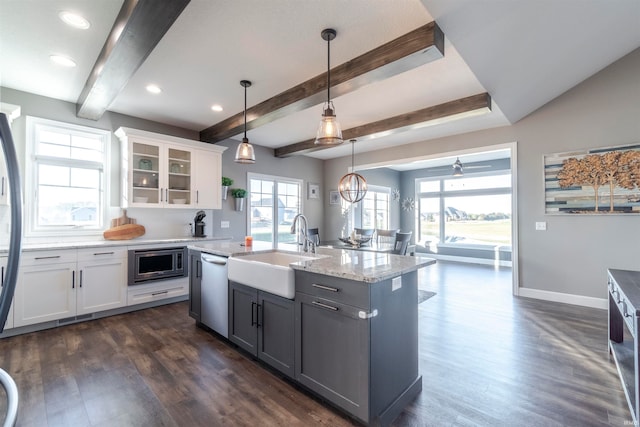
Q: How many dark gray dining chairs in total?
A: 4